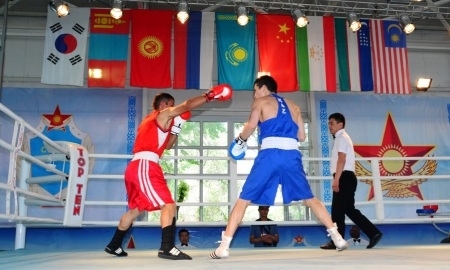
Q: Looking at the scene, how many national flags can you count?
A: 9